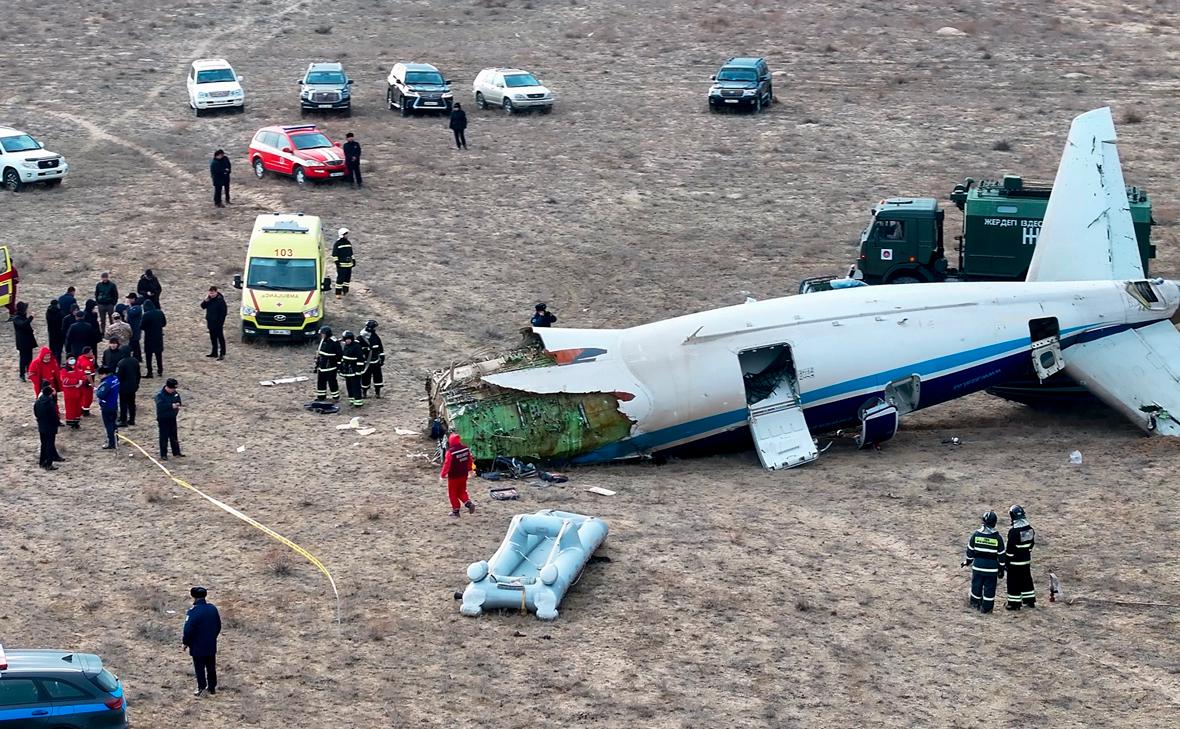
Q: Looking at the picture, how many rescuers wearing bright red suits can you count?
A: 4